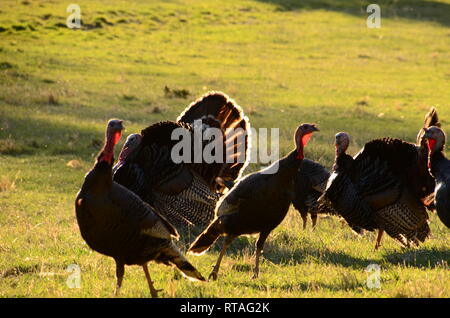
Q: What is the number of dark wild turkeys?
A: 6